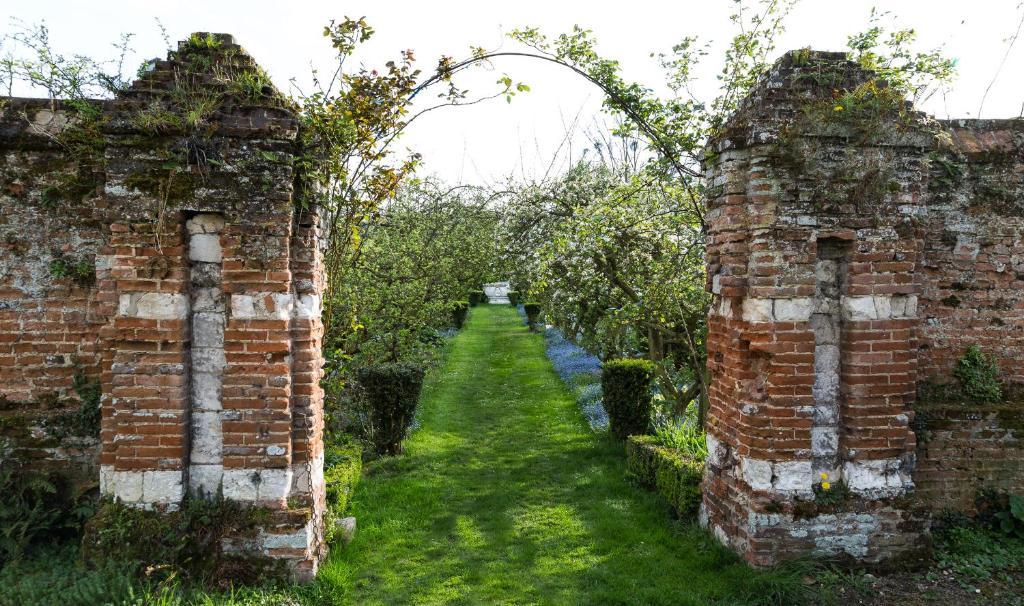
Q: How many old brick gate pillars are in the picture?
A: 2